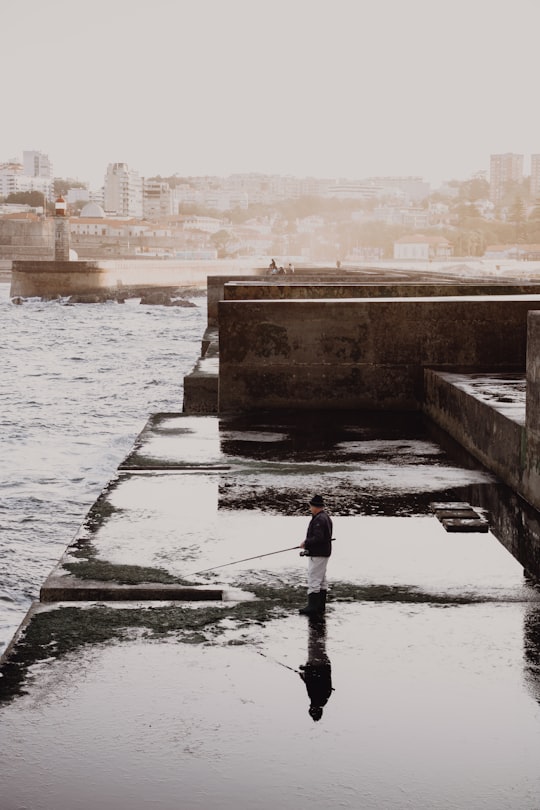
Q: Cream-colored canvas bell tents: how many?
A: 0